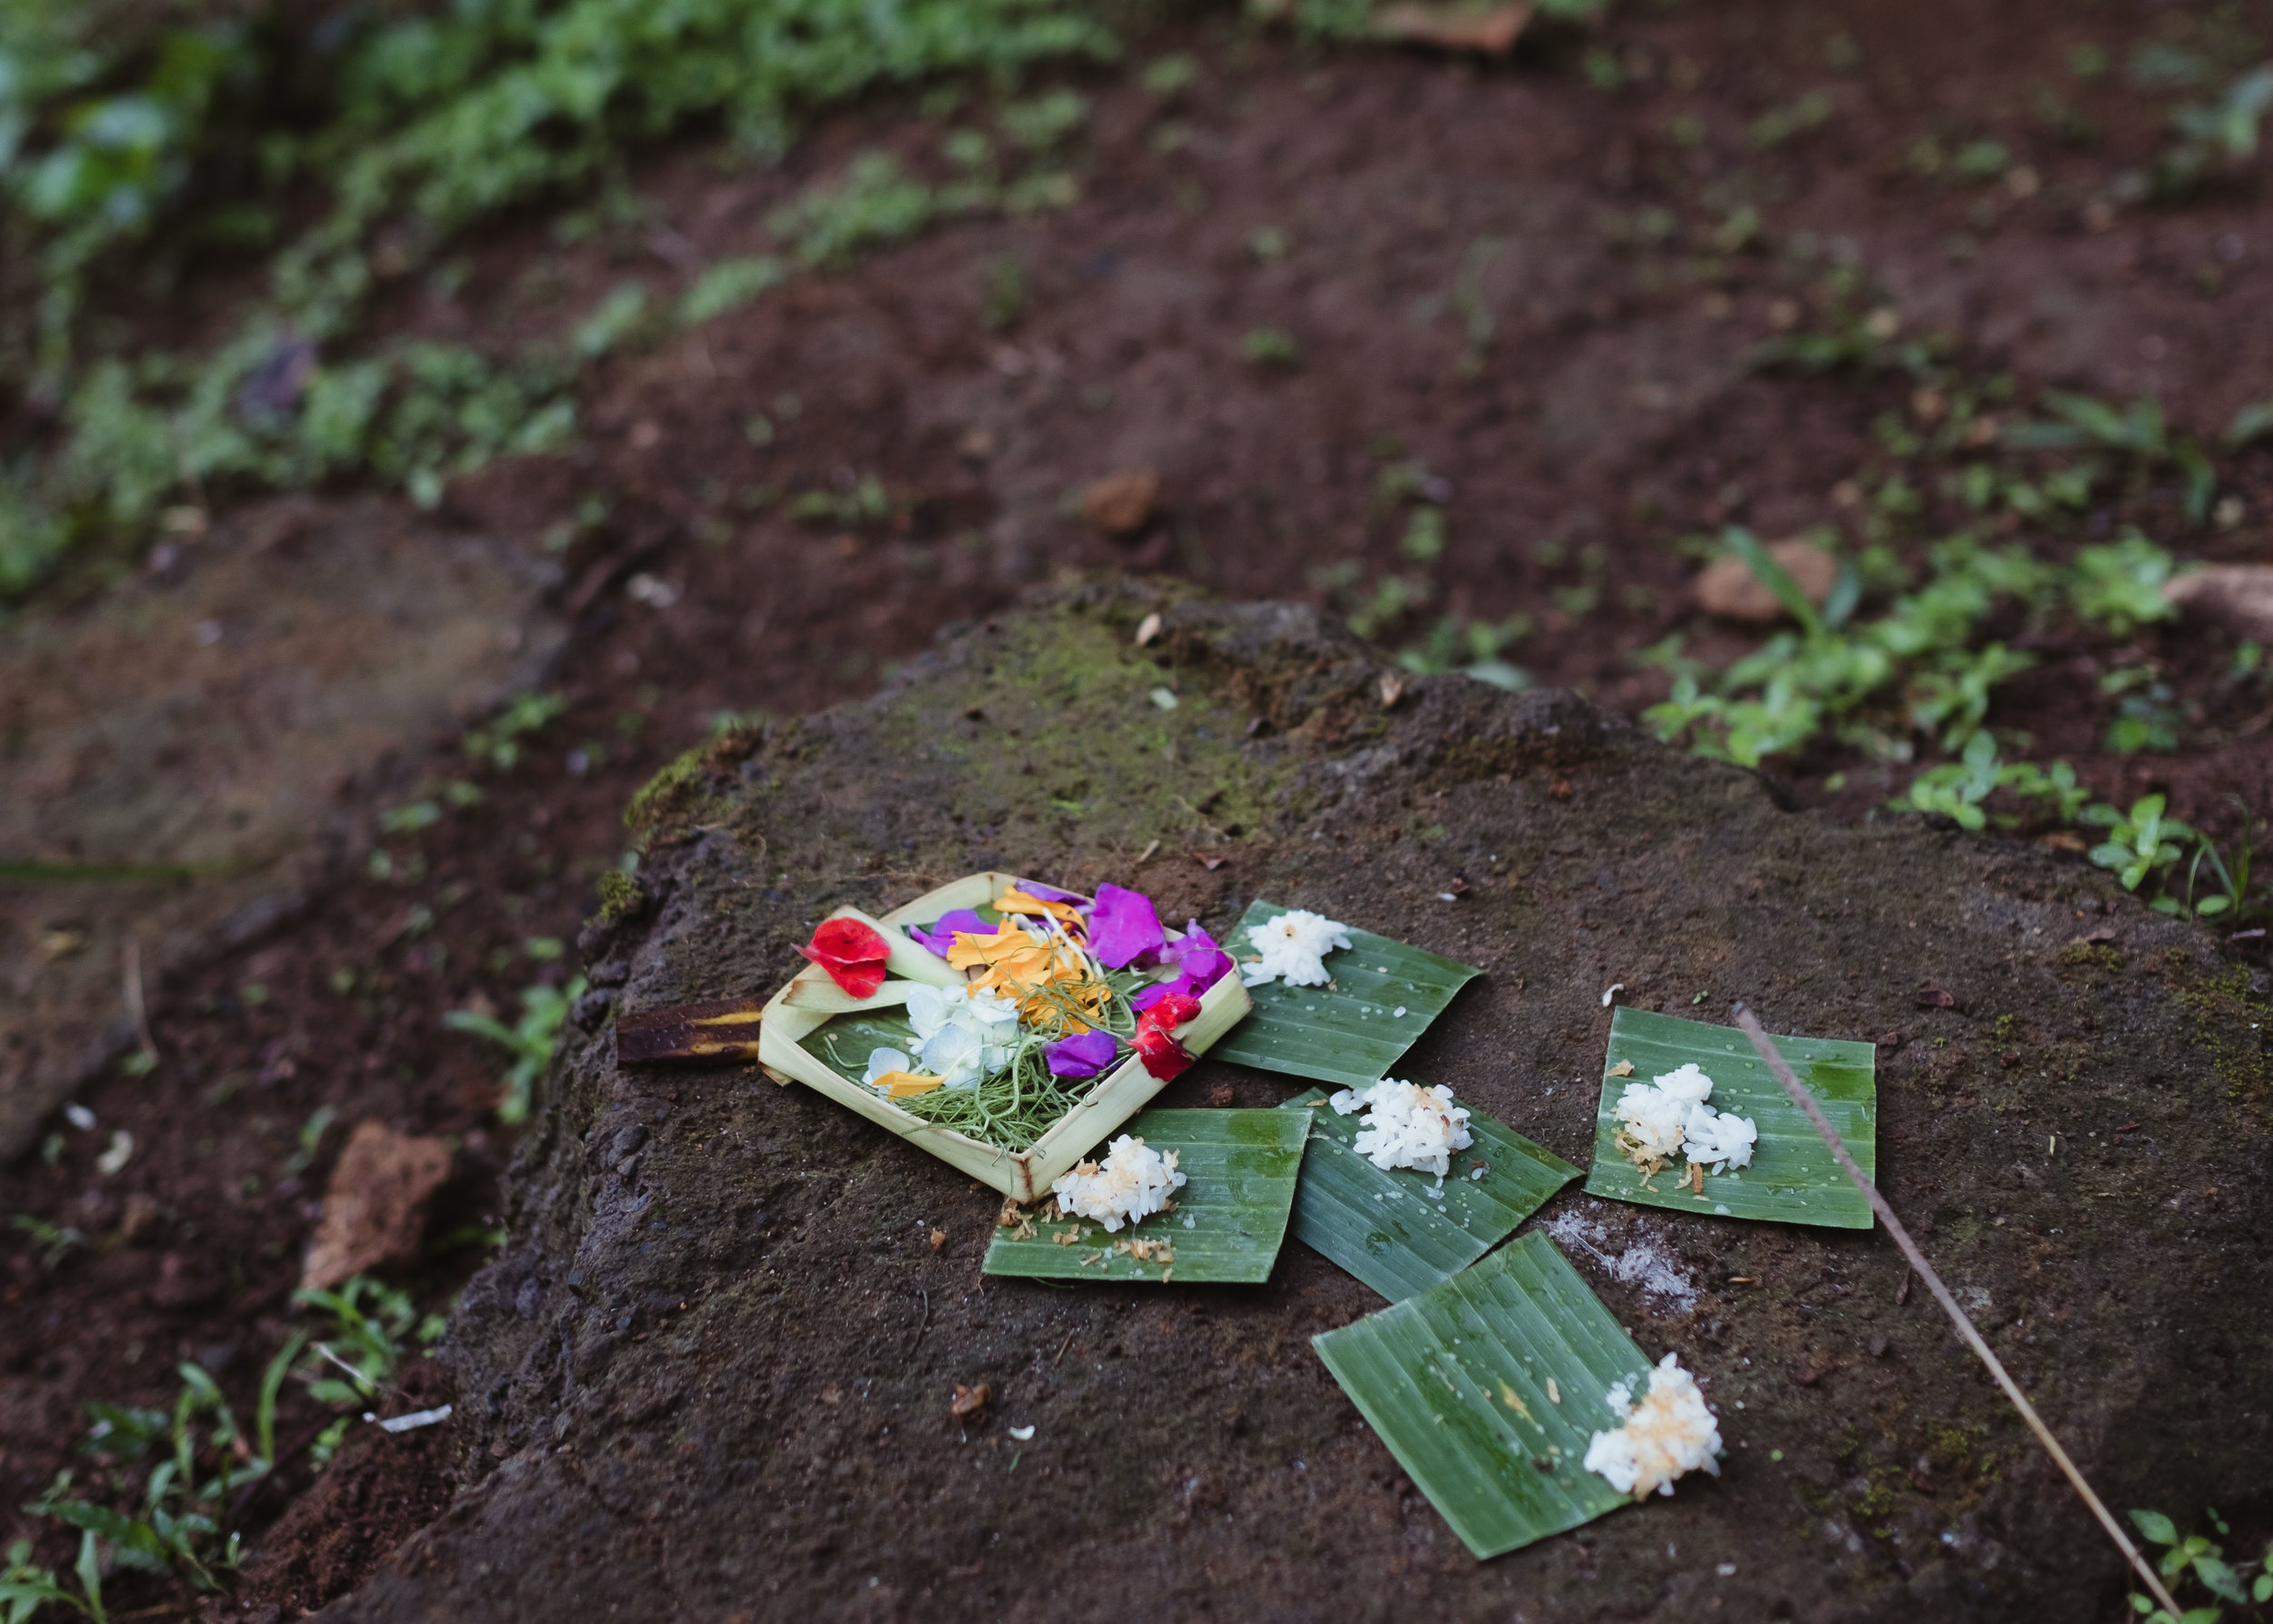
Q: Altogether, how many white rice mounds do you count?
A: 5